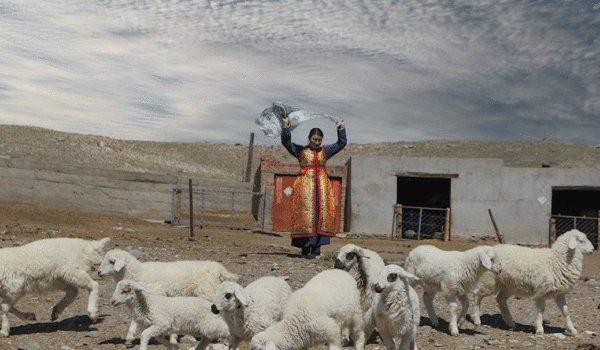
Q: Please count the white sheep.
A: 9